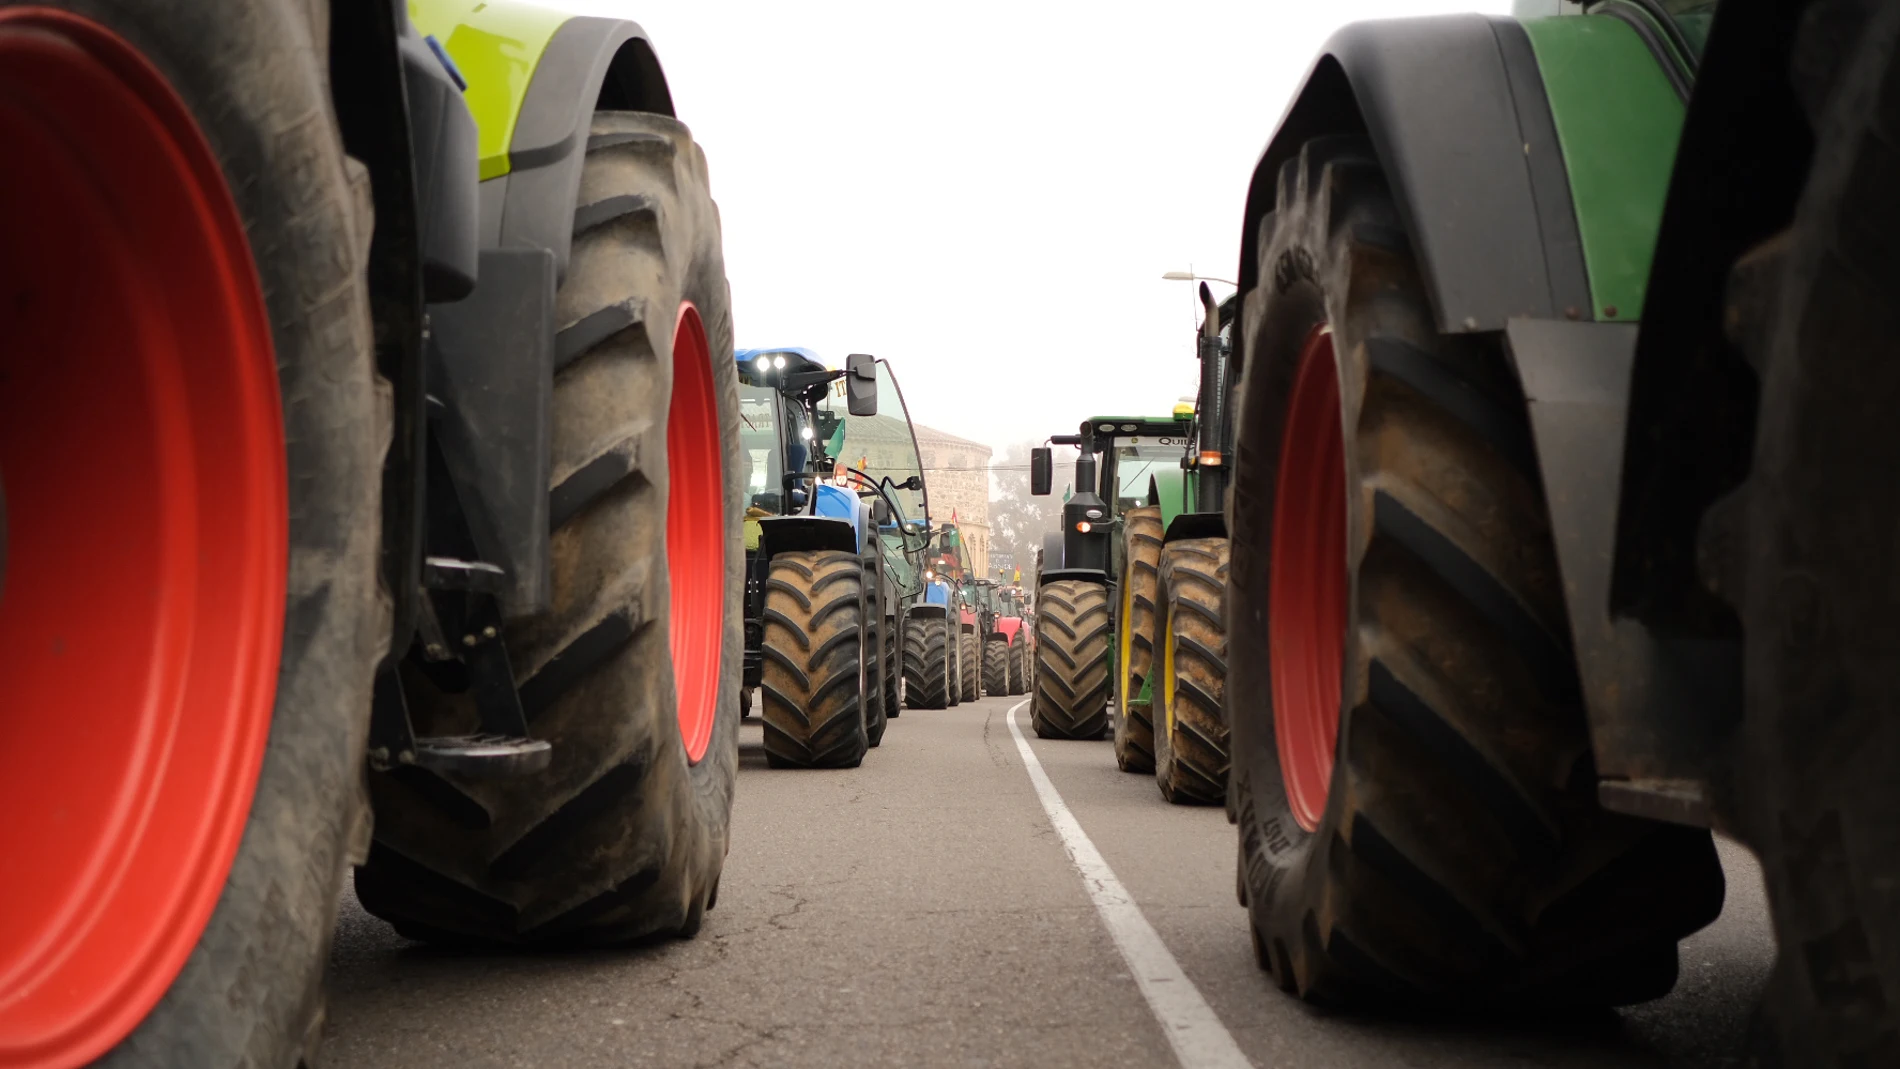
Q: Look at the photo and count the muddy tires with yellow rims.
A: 2